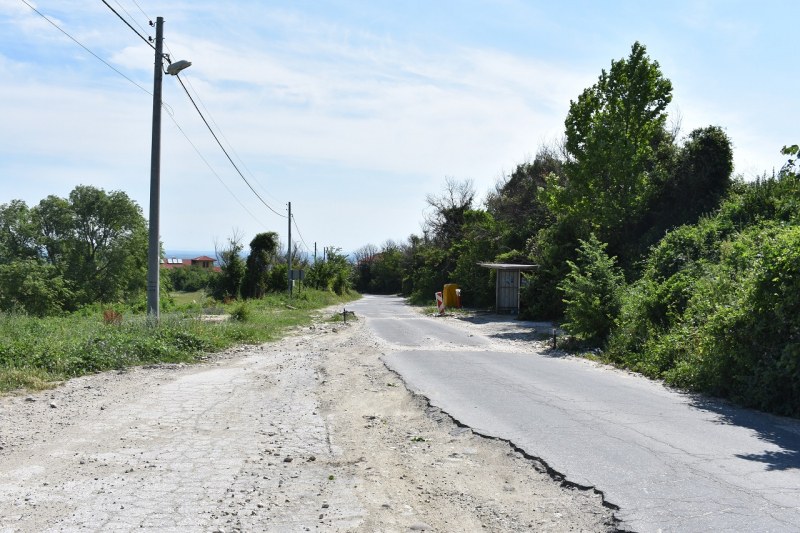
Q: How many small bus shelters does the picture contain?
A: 1